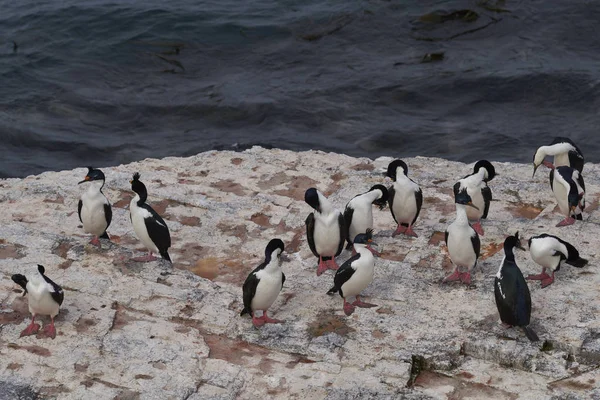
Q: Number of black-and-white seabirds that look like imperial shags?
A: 14